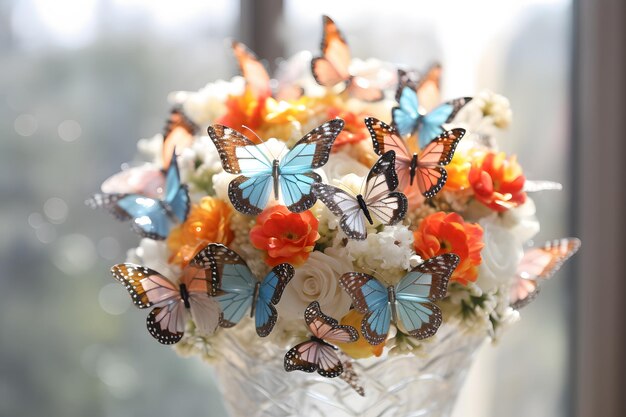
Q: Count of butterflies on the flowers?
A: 14